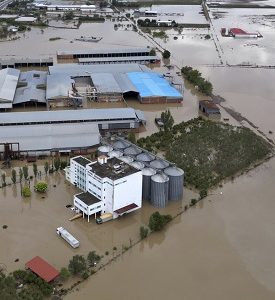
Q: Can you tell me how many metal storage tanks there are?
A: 11